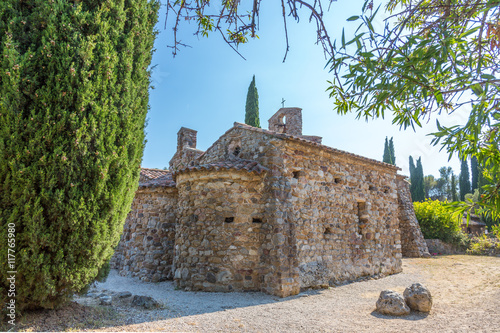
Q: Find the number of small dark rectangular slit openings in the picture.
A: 2